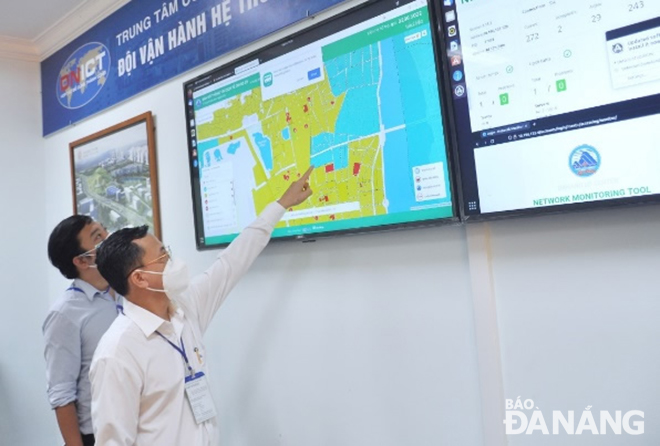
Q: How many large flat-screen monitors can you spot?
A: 2